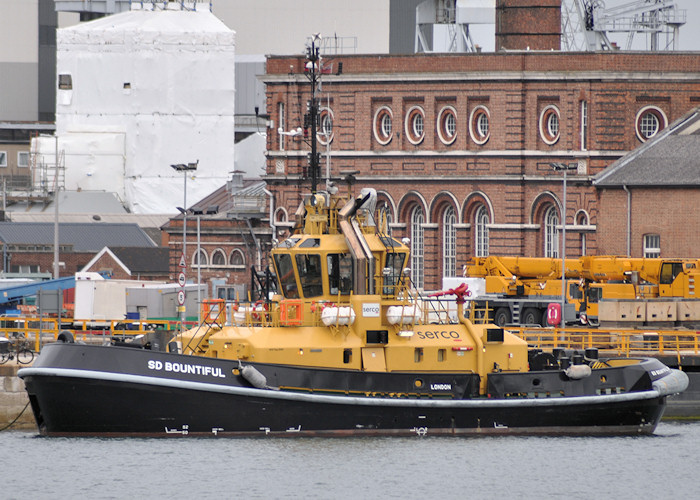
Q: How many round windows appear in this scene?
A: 7